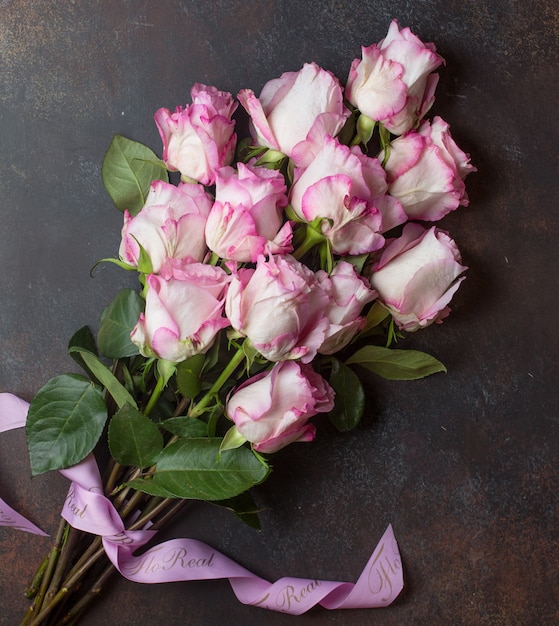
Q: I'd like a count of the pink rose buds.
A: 12